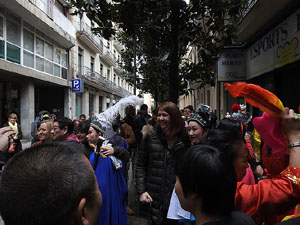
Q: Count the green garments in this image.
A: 0